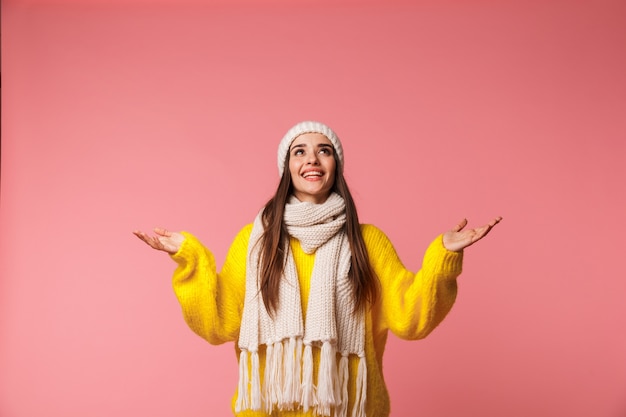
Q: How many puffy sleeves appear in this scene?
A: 2